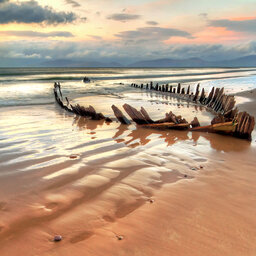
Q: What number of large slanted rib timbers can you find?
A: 3